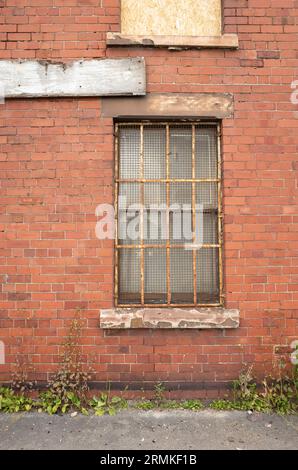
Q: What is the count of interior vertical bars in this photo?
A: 3